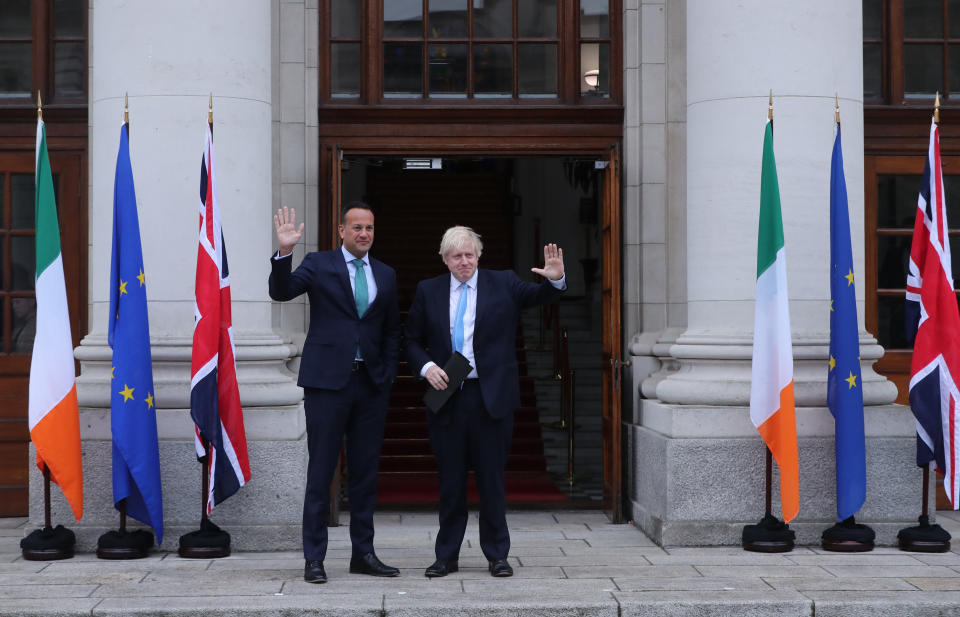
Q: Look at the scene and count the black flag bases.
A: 6